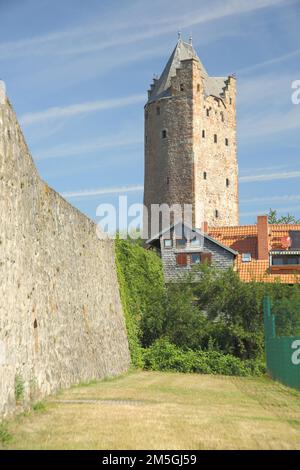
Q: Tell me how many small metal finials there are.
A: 2